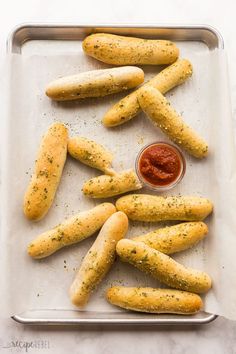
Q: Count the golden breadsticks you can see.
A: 12